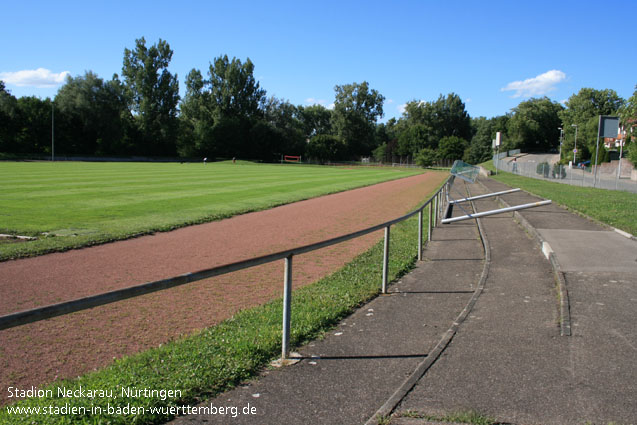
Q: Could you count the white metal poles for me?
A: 2